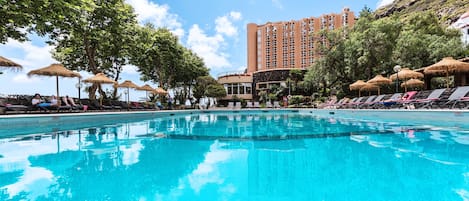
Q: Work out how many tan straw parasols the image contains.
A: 12